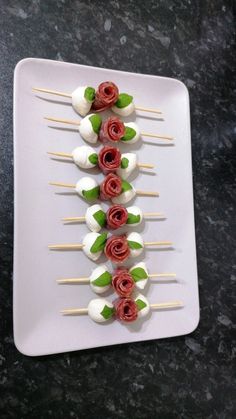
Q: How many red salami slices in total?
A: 8